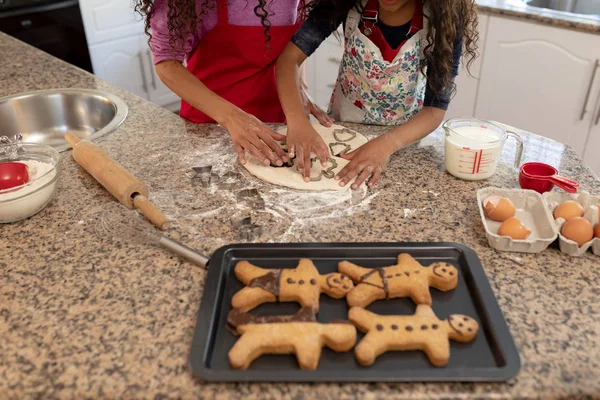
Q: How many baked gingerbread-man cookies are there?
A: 4